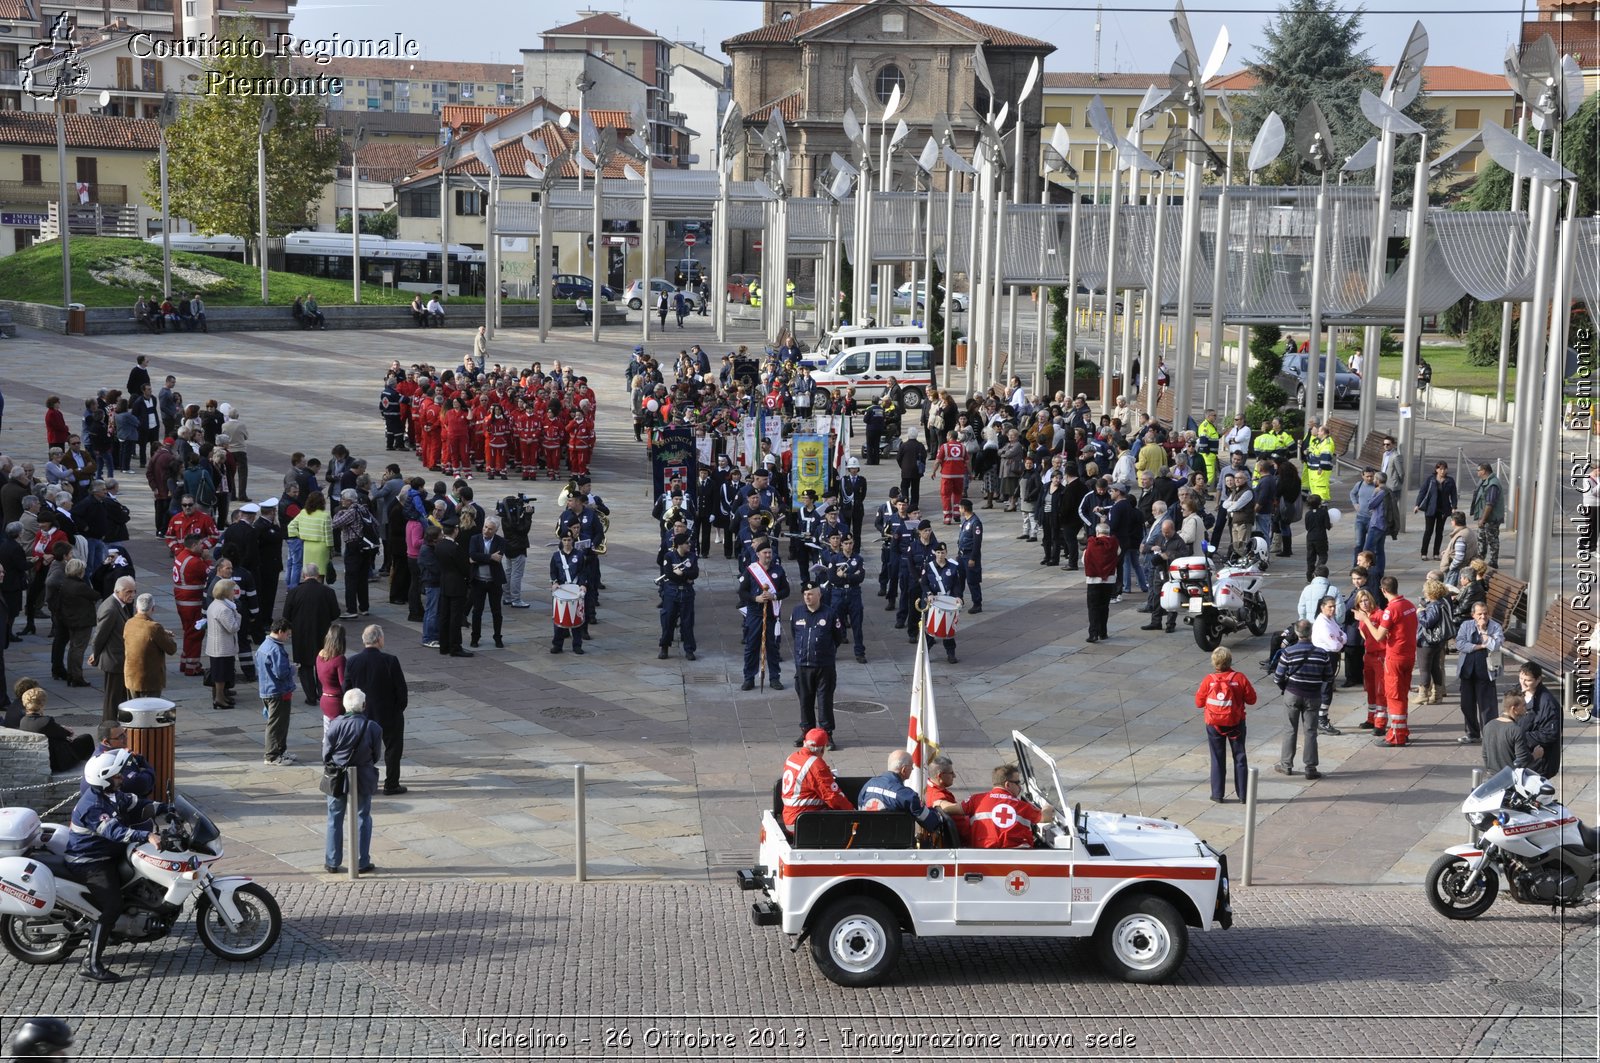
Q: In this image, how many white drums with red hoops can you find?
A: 2